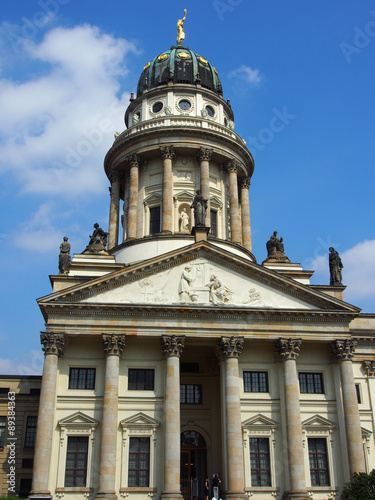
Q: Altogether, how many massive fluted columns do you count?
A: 6